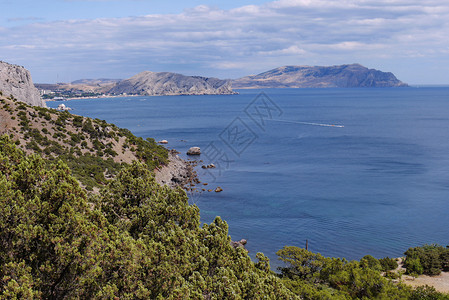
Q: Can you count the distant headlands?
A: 2